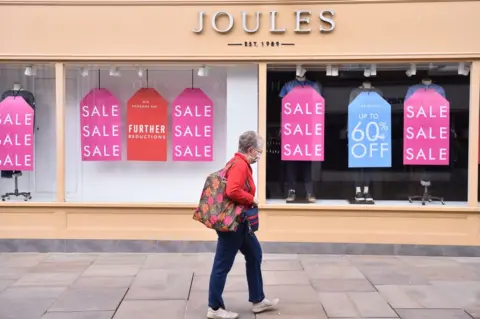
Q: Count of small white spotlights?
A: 10